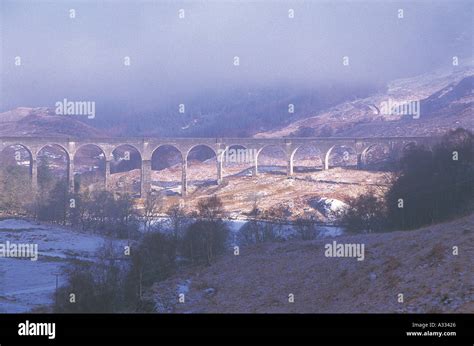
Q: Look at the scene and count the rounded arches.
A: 12